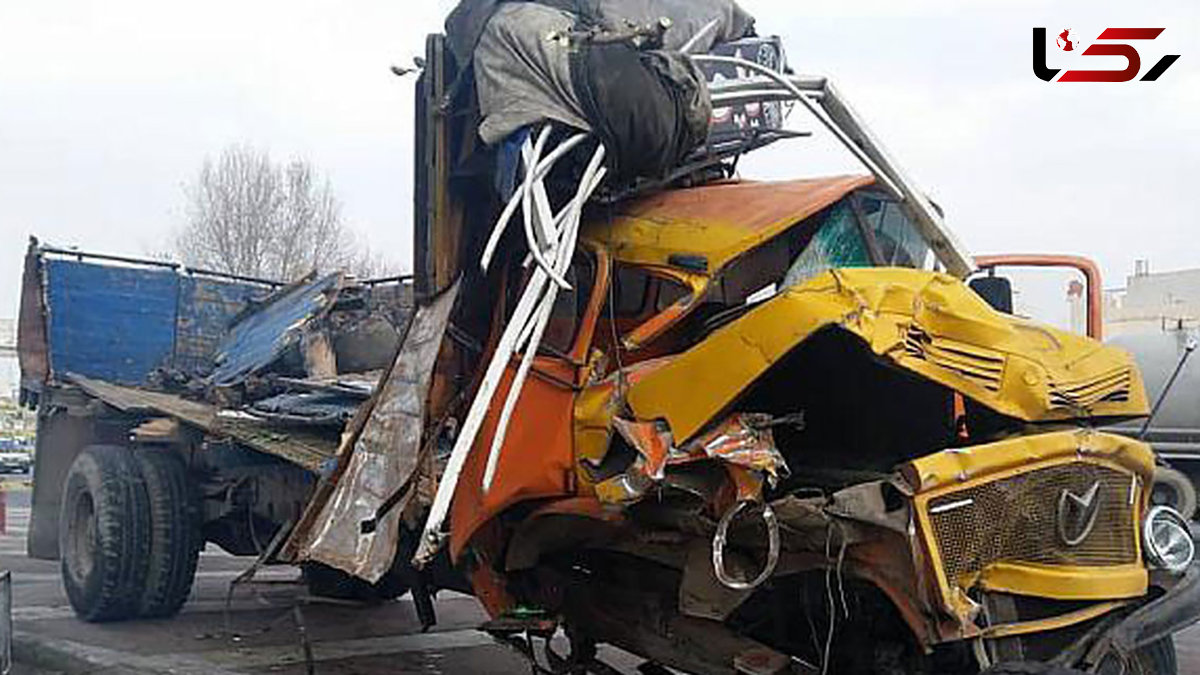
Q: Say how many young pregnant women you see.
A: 0